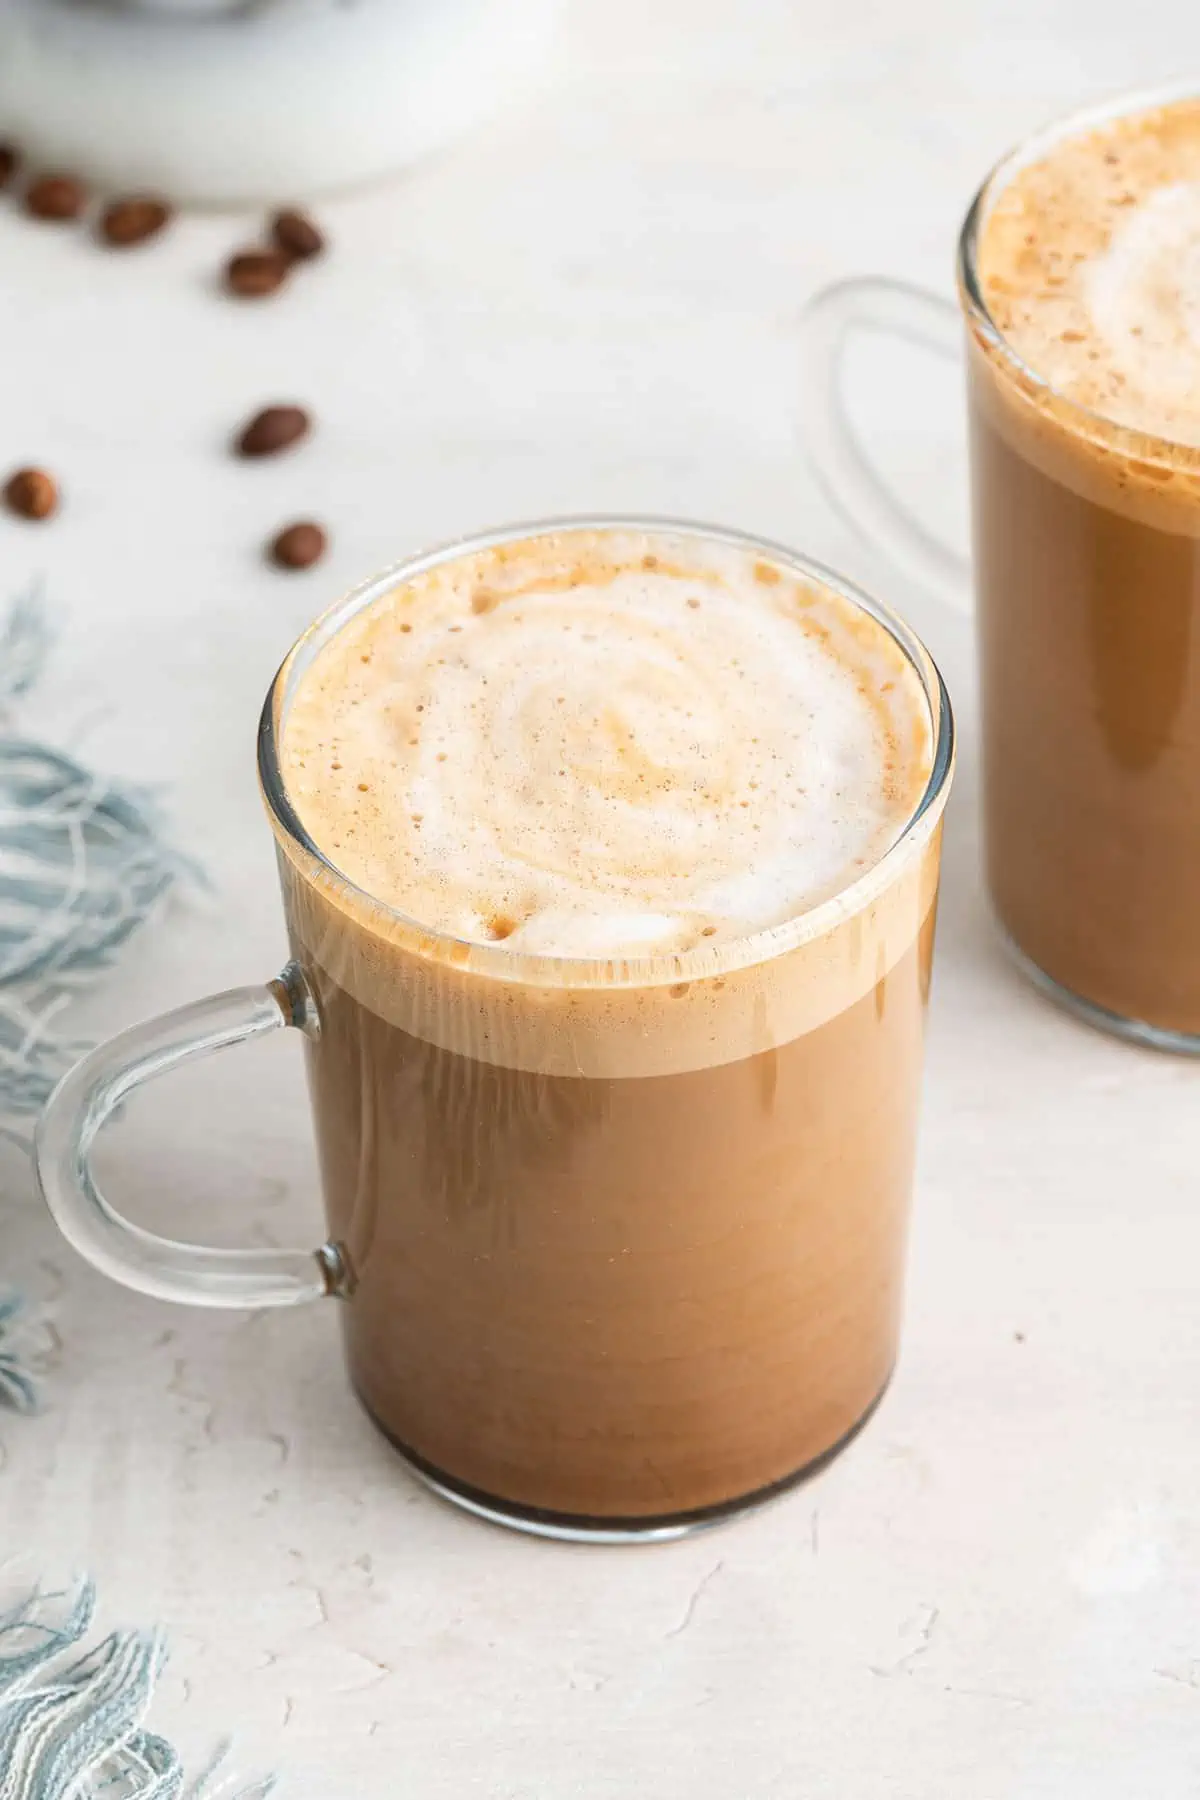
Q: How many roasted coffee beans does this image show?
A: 8